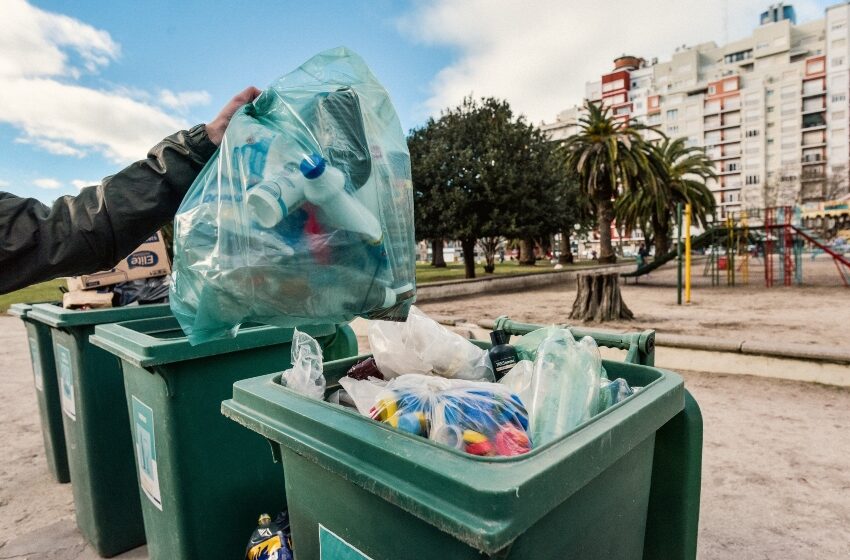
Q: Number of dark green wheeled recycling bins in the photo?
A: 4